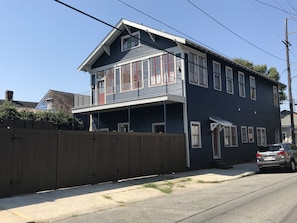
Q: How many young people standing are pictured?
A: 0